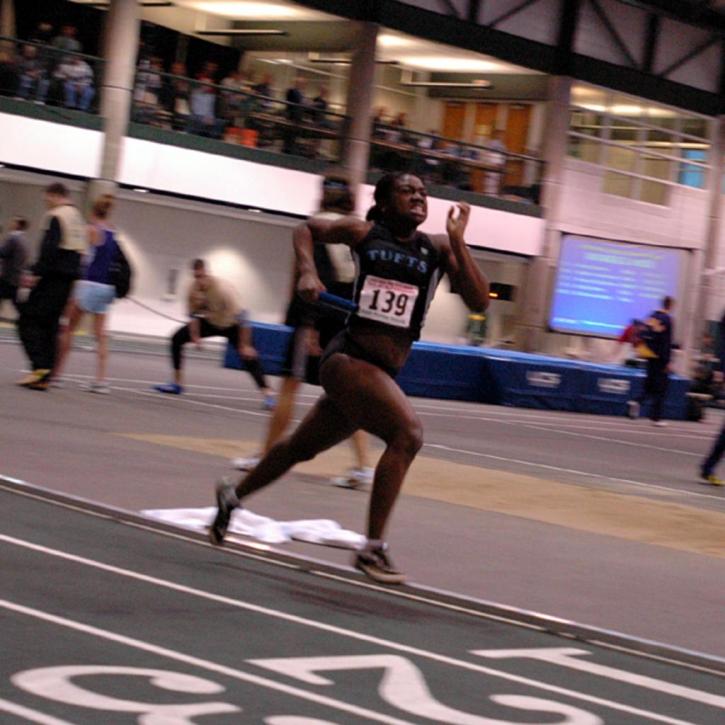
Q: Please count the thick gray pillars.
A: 3